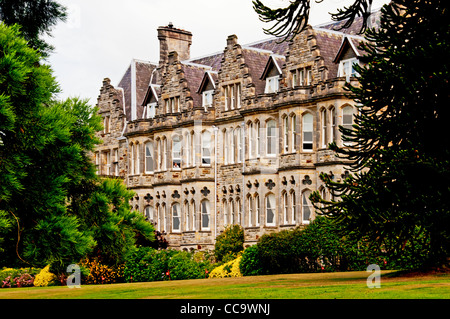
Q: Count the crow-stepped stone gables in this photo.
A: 4